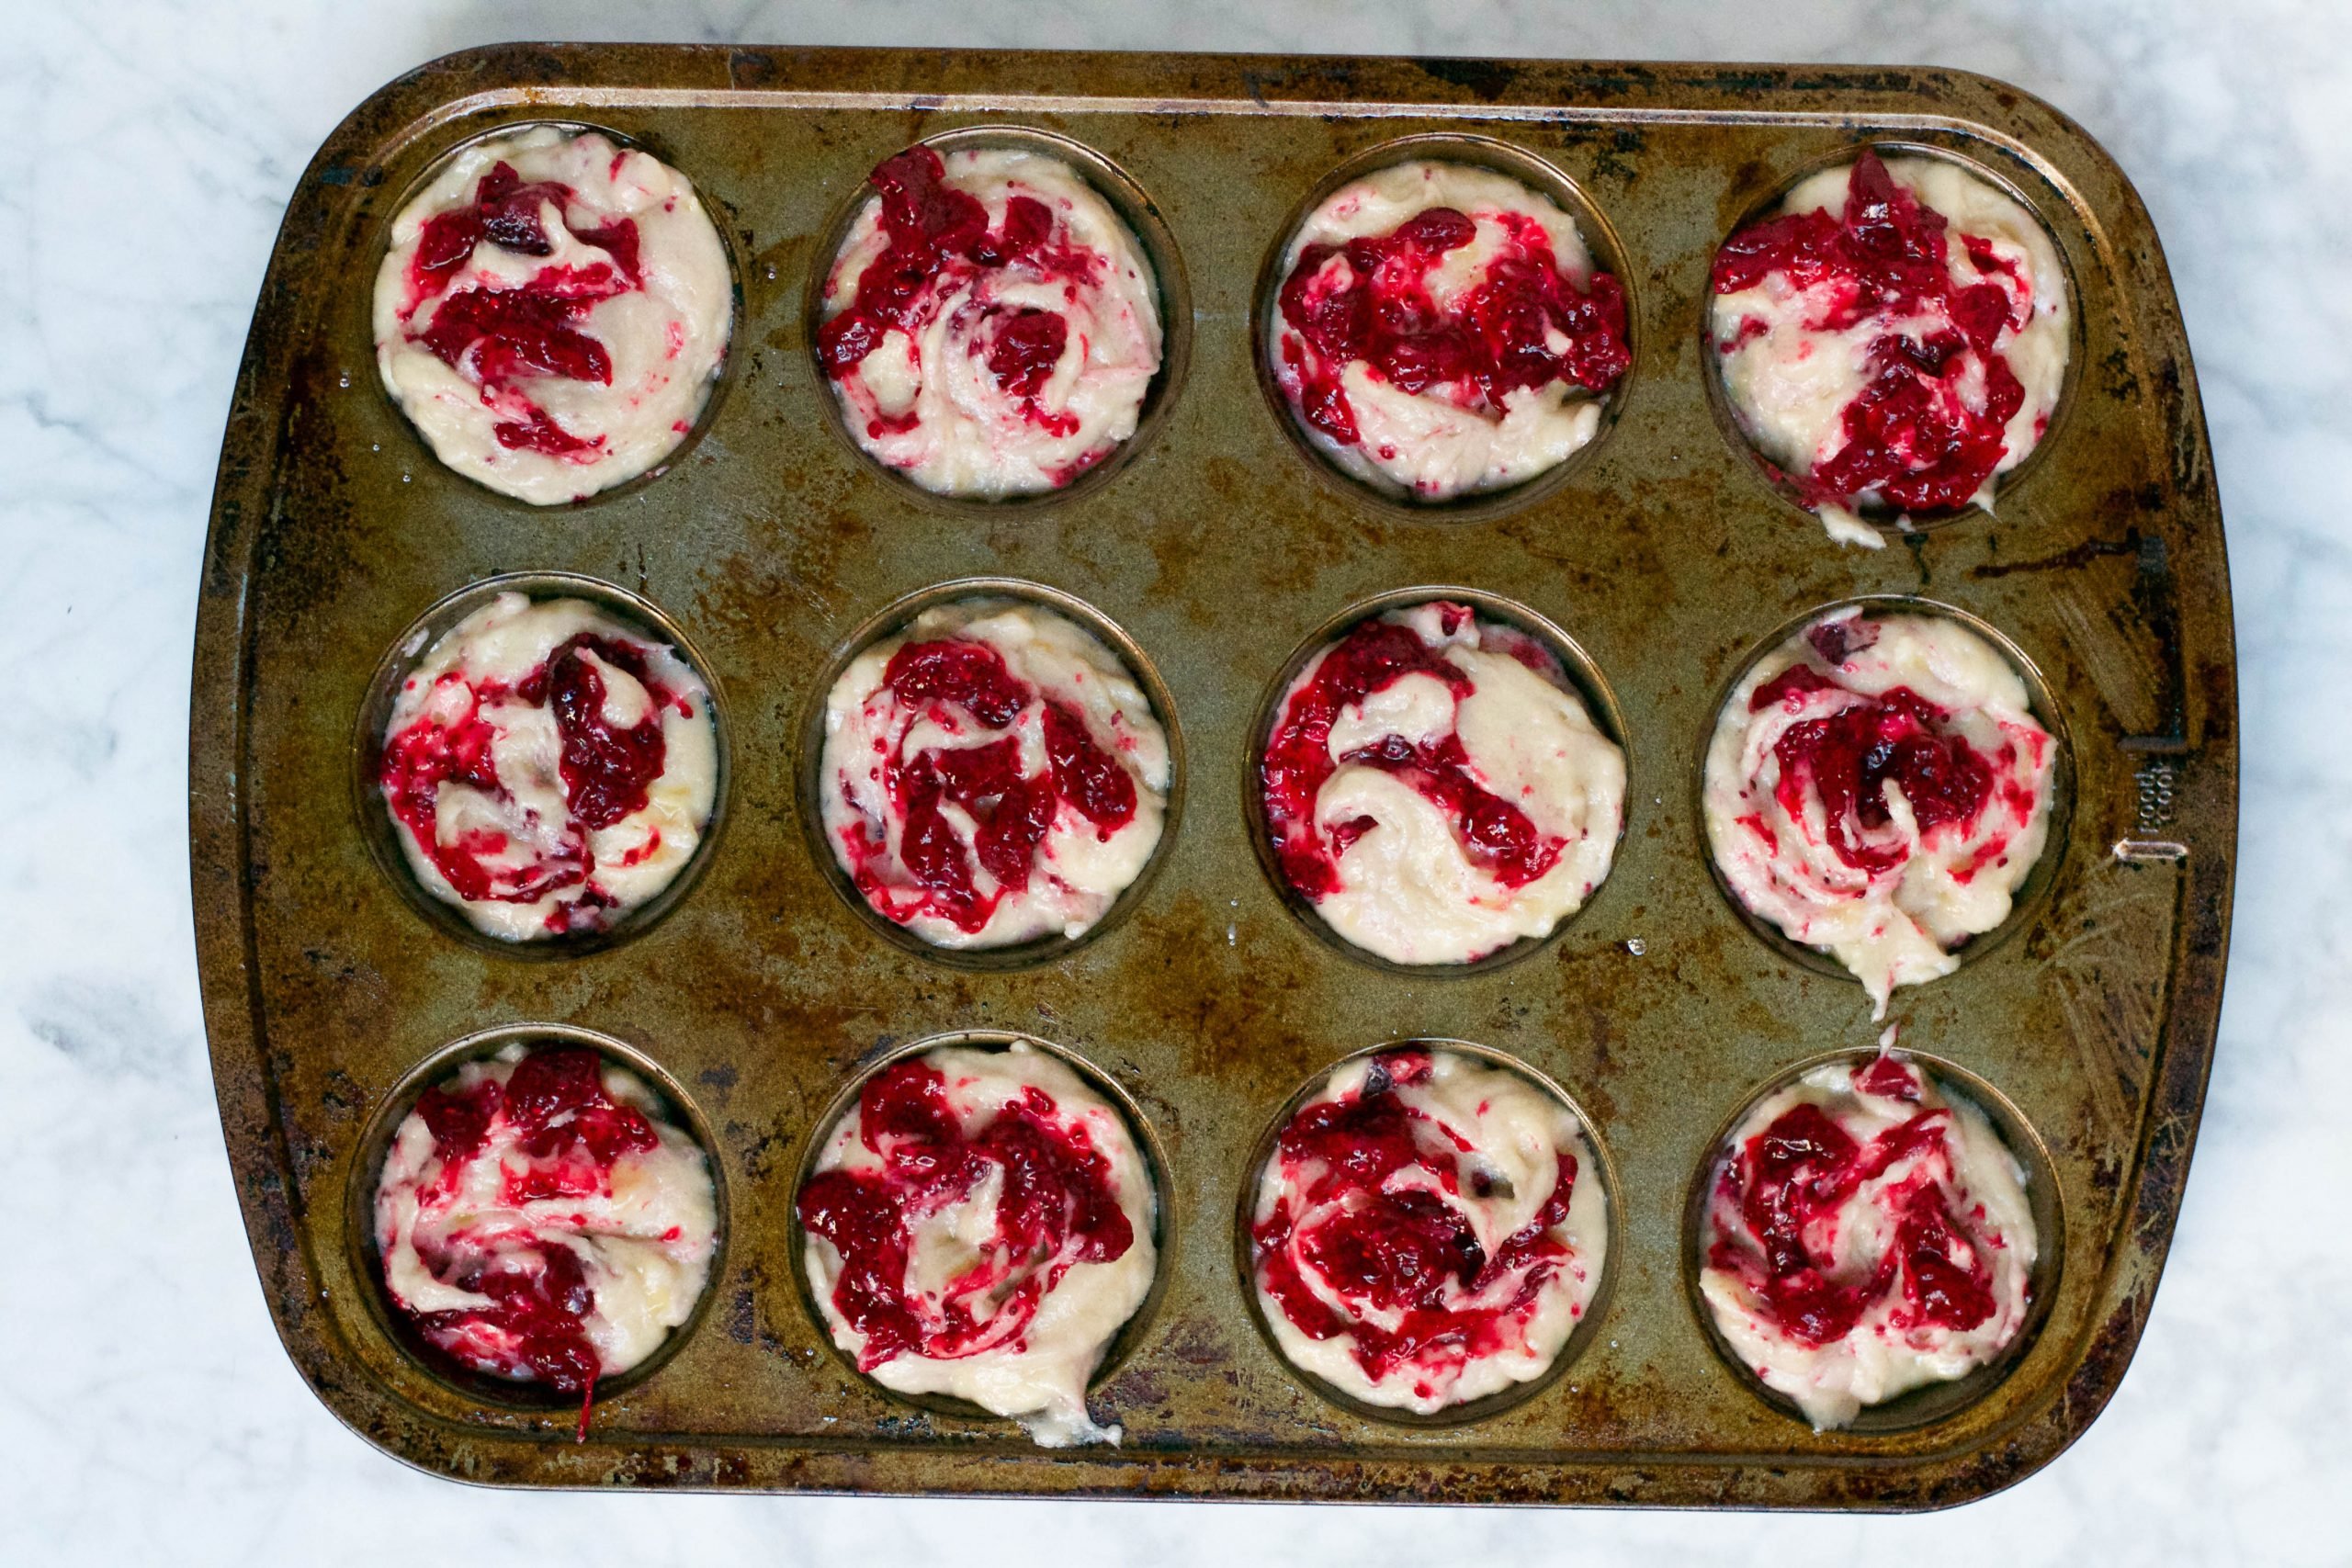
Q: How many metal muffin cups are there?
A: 12